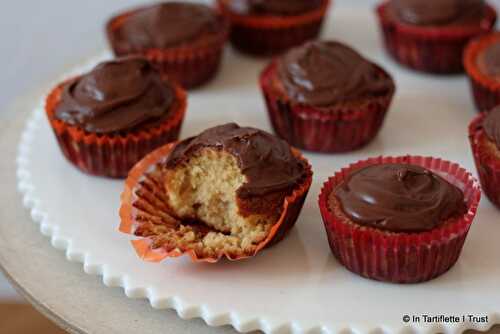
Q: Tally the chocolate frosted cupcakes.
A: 9